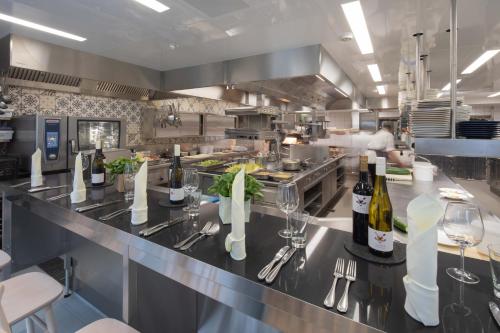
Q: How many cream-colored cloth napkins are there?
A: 5